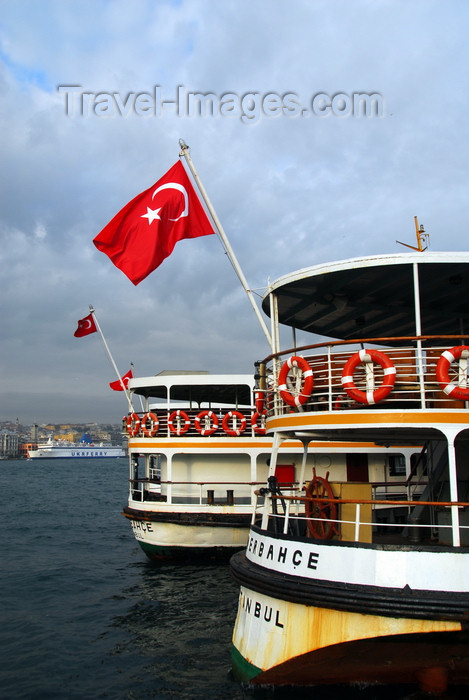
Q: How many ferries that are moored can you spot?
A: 2